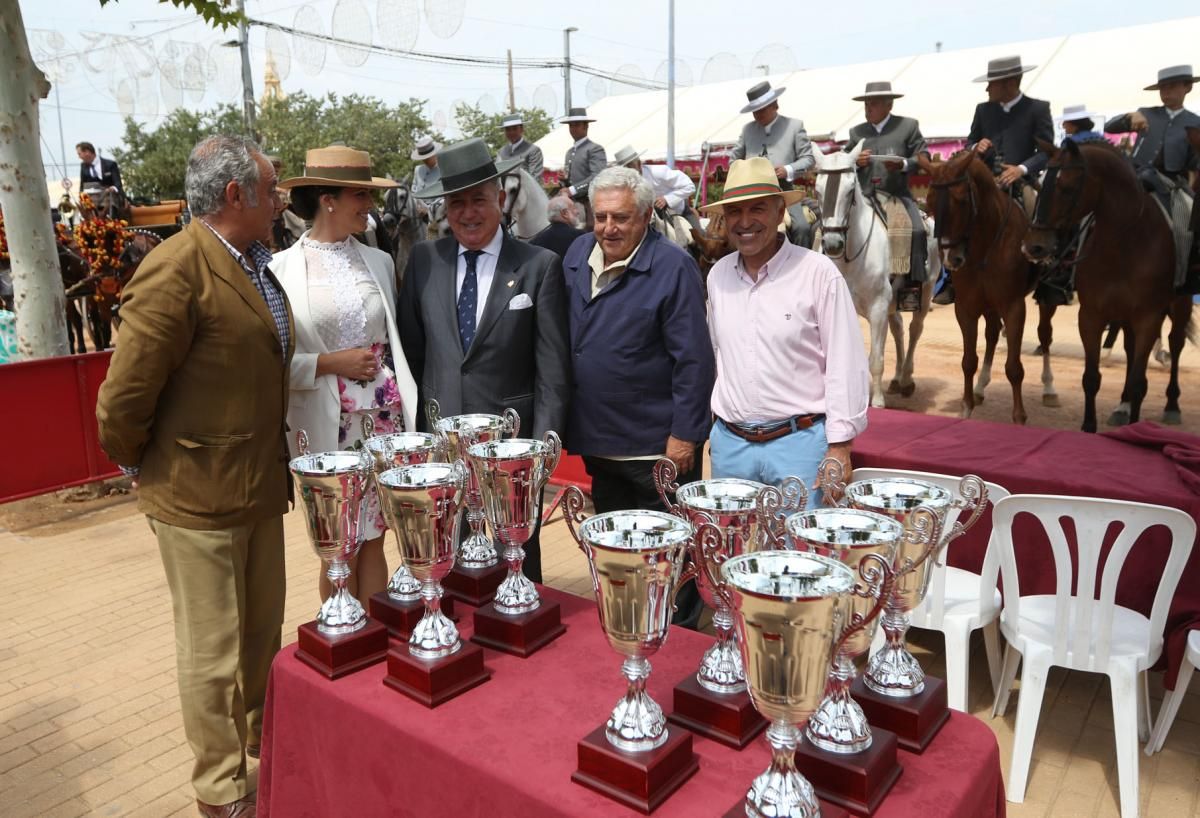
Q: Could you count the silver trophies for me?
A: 10